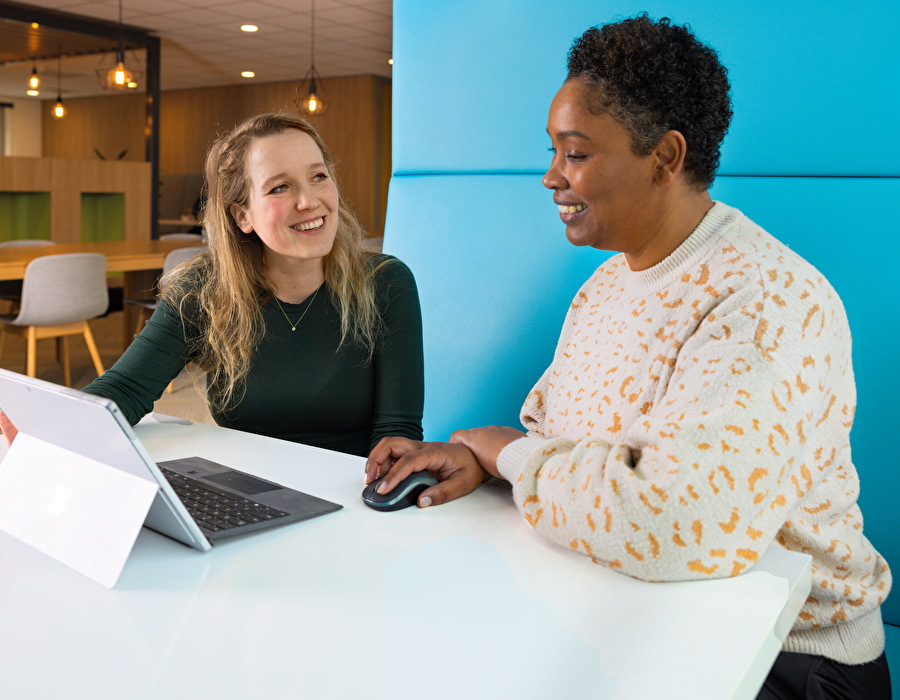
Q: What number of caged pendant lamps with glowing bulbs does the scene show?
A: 2